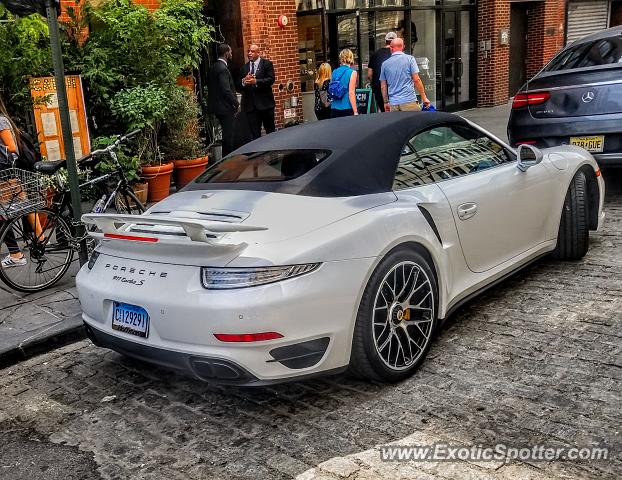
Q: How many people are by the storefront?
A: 6